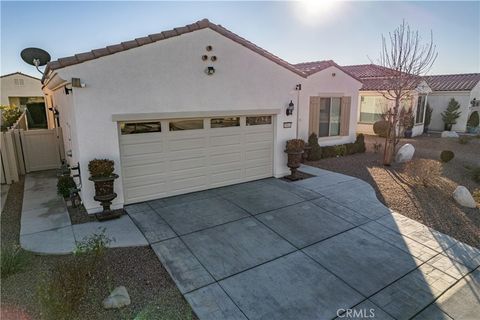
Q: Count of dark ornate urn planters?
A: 2